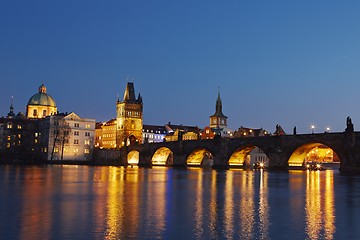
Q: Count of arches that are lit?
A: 5